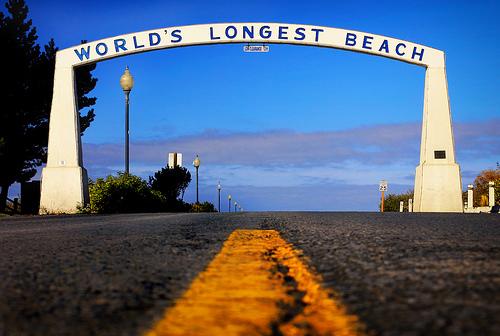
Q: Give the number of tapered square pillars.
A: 2